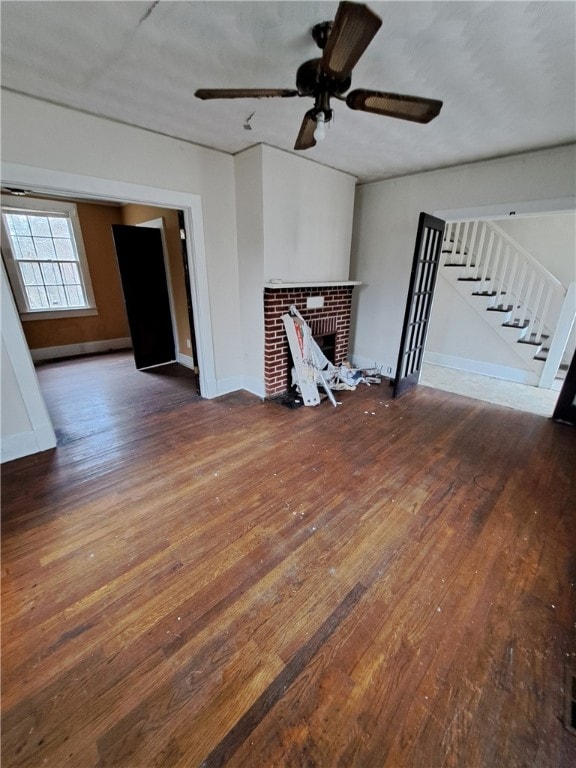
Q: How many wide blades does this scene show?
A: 4